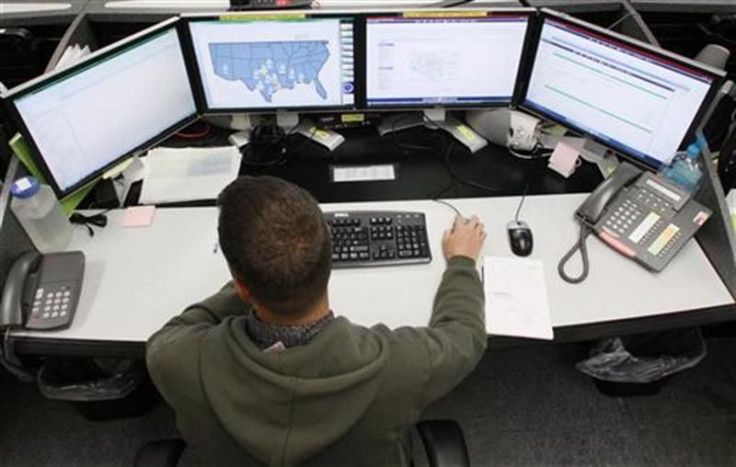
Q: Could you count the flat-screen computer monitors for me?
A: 4